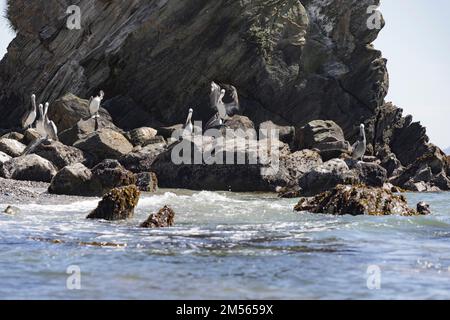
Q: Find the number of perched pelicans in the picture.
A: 7